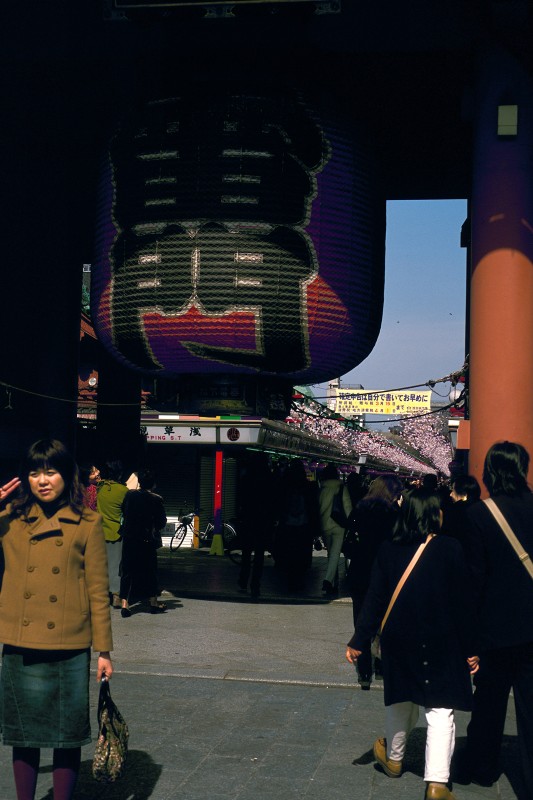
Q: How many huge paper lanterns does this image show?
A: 1